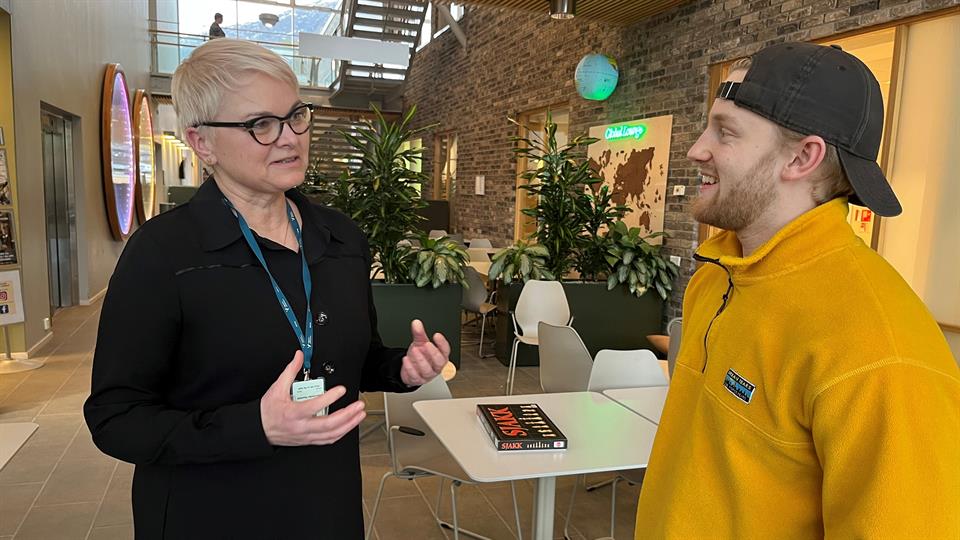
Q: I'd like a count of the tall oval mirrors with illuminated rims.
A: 2